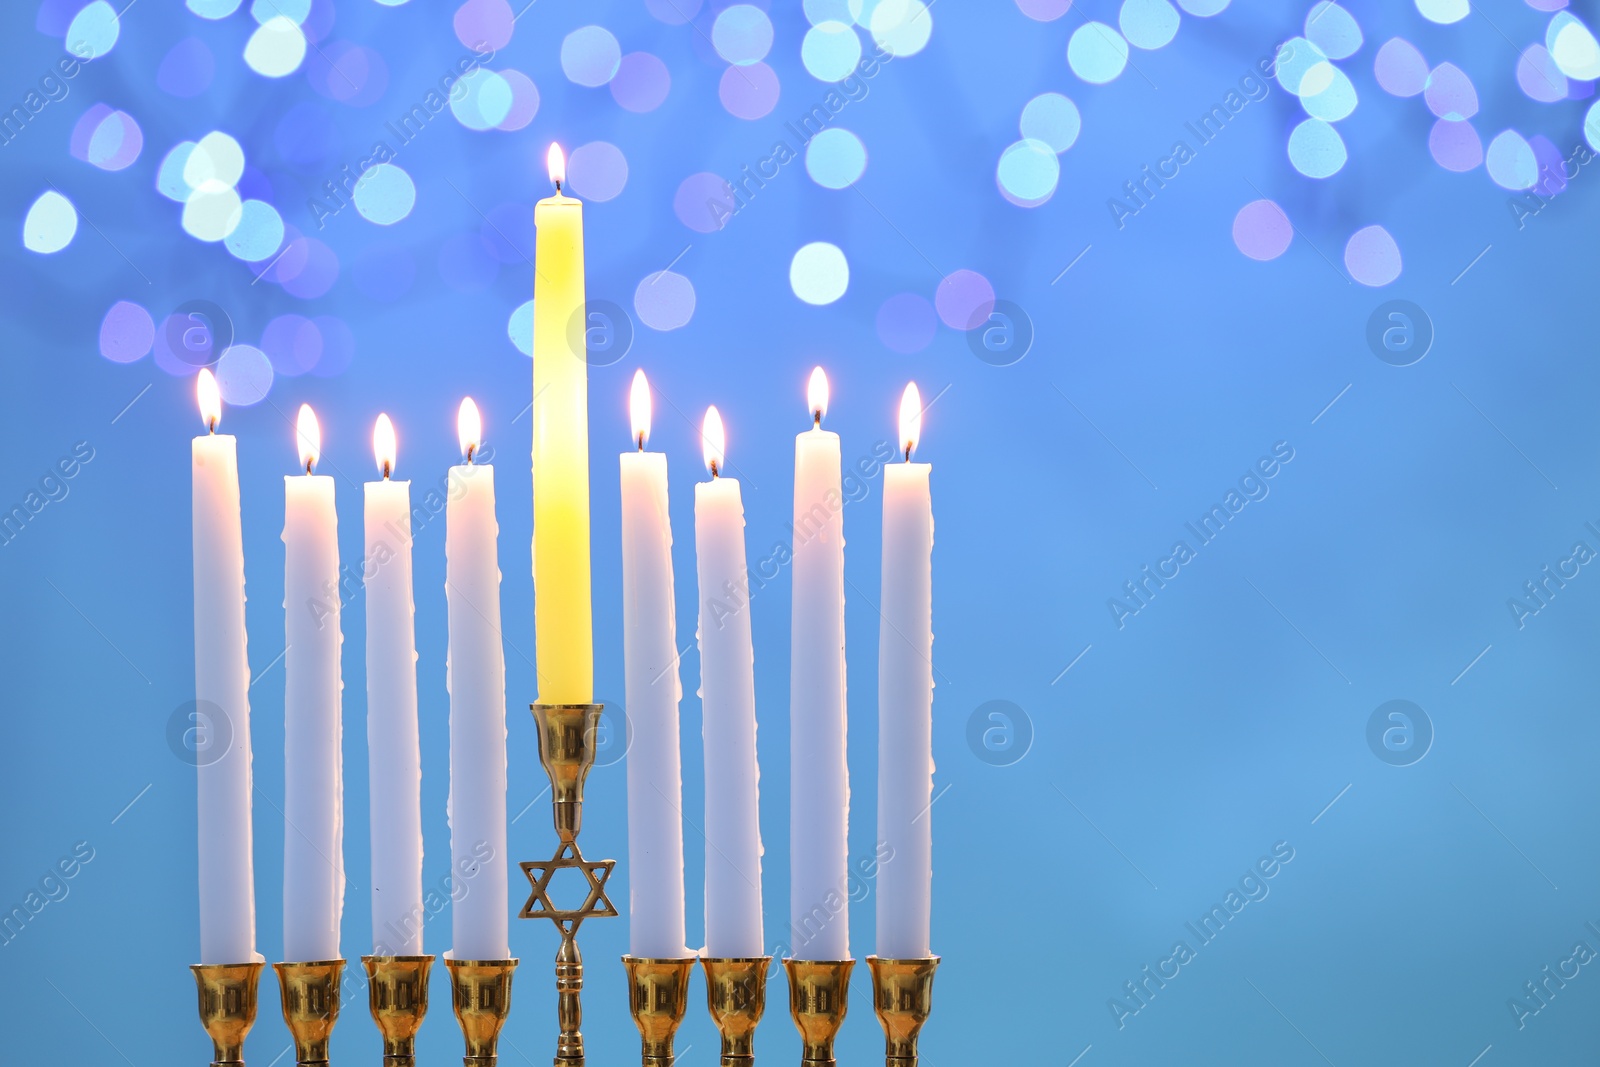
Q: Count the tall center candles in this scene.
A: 1